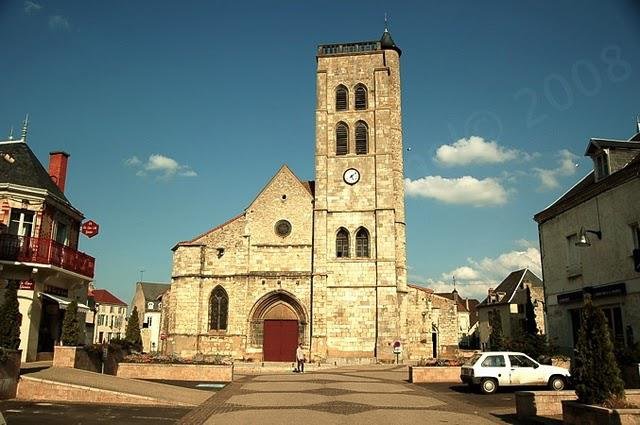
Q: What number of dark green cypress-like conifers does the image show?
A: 6